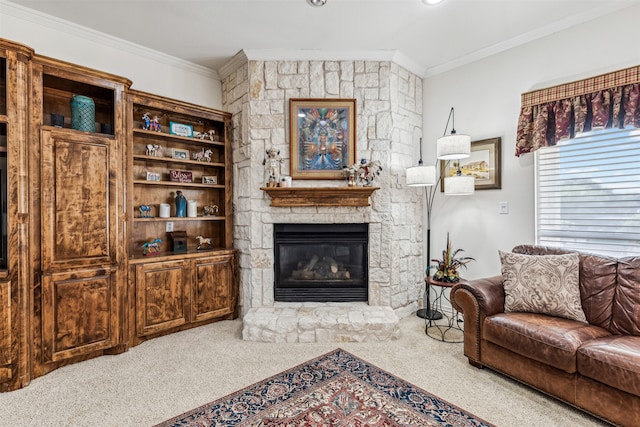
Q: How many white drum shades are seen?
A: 3